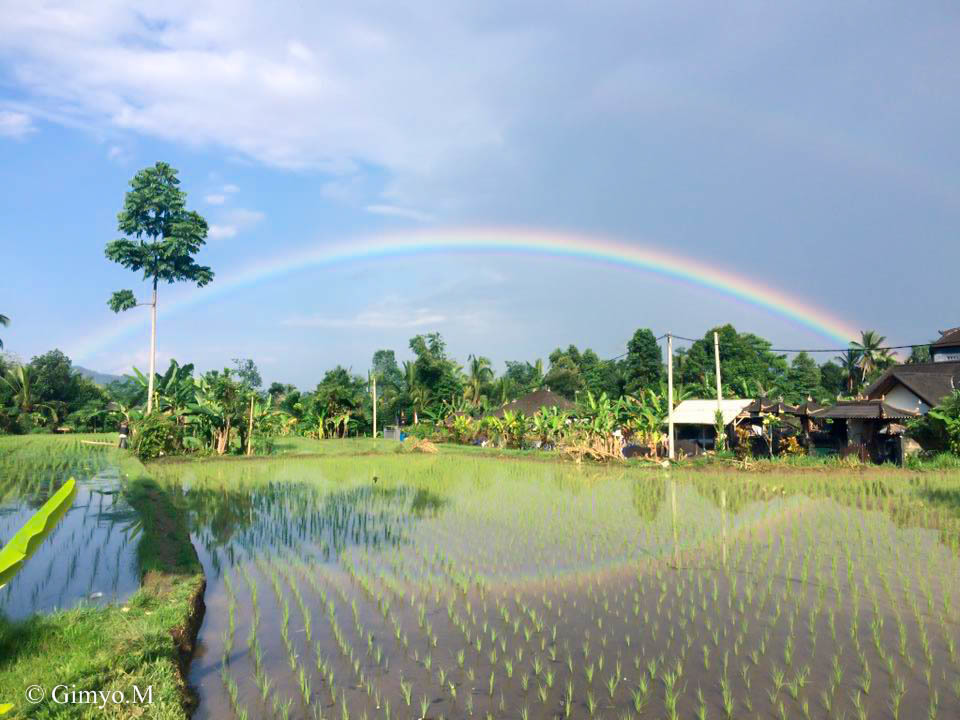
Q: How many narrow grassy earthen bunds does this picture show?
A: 1